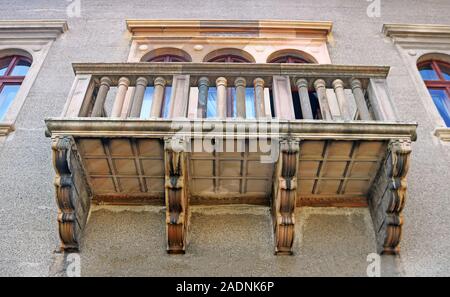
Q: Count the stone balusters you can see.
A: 12